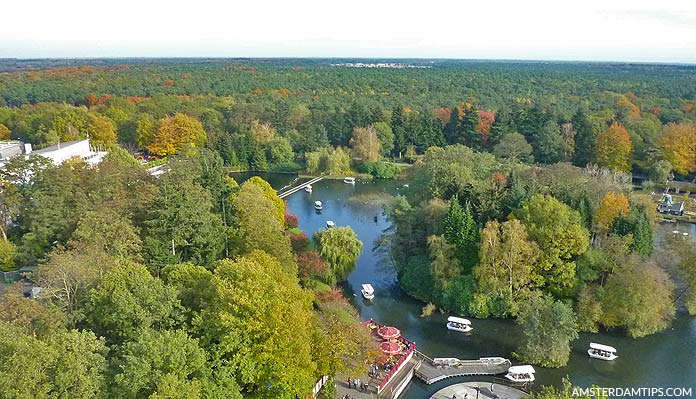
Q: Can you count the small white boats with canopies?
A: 8